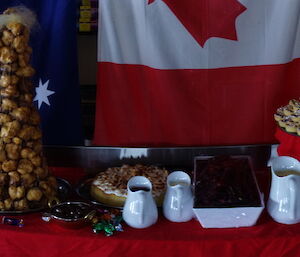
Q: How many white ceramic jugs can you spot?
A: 3